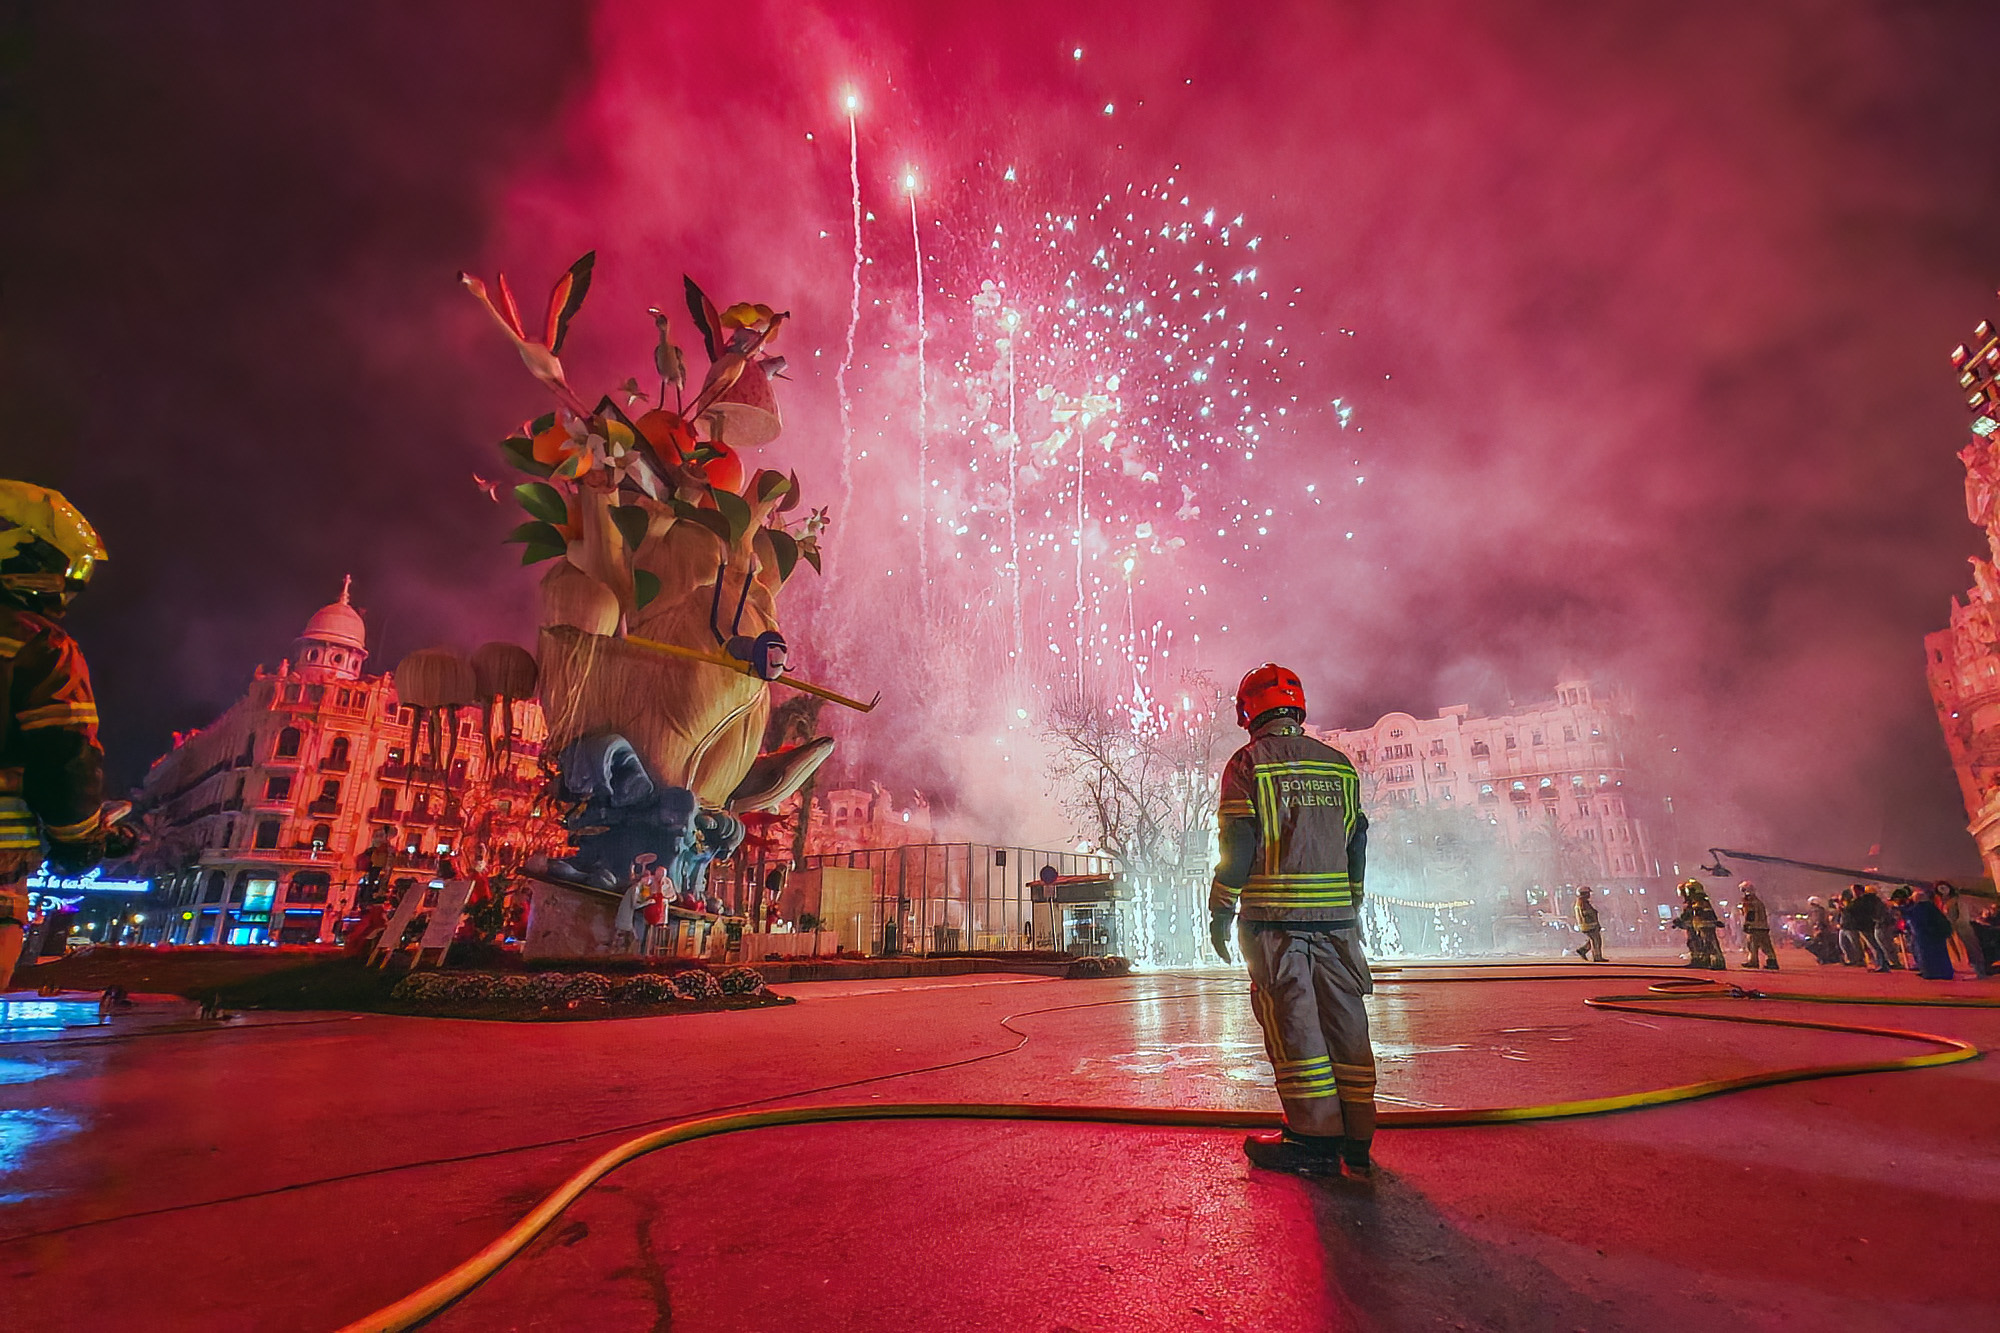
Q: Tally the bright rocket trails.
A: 5